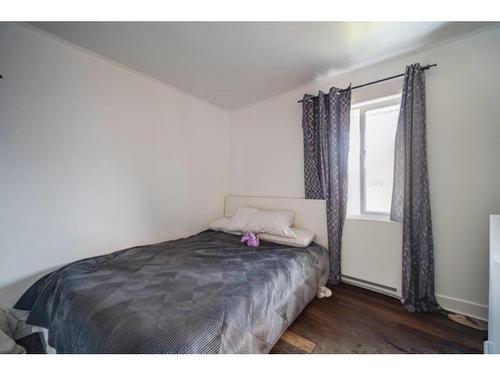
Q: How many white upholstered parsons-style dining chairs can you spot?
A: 0